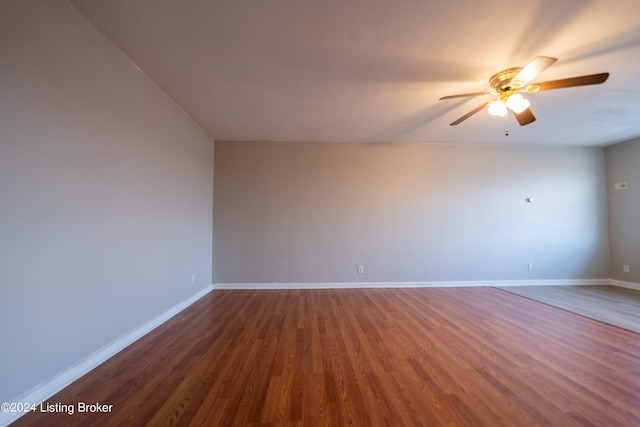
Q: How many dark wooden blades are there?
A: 4